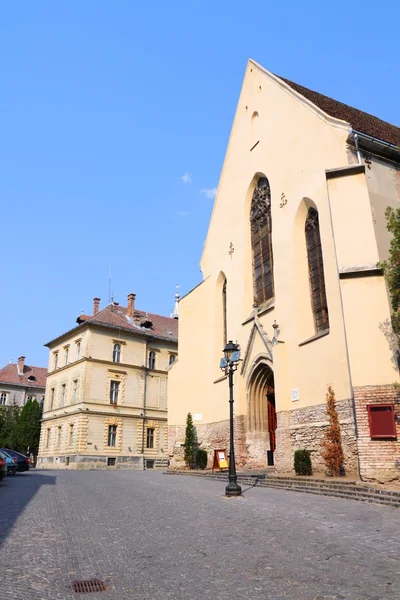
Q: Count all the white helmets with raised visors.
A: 0